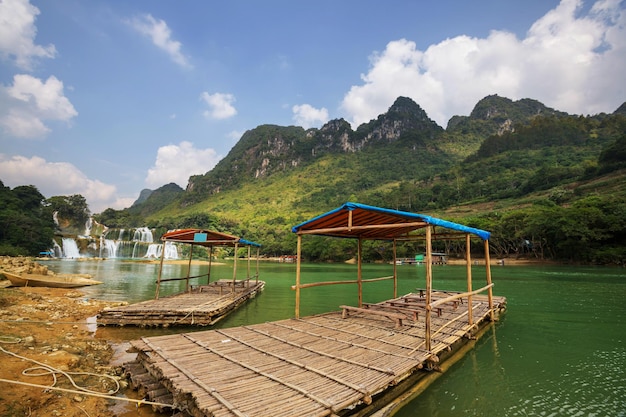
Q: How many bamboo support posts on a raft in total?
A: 6